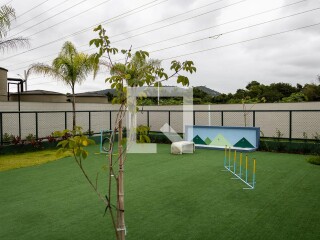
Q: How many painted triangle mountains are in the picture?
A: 4